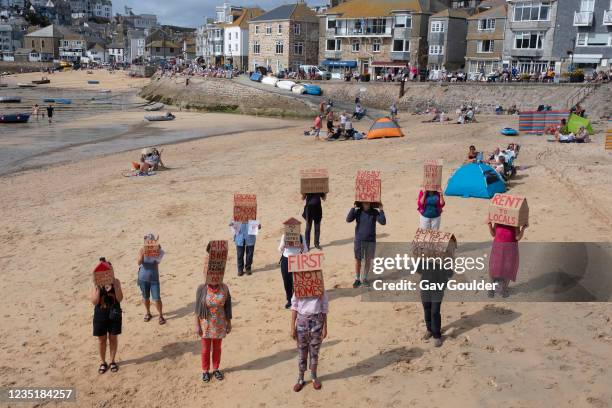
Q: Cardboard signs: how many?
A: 11